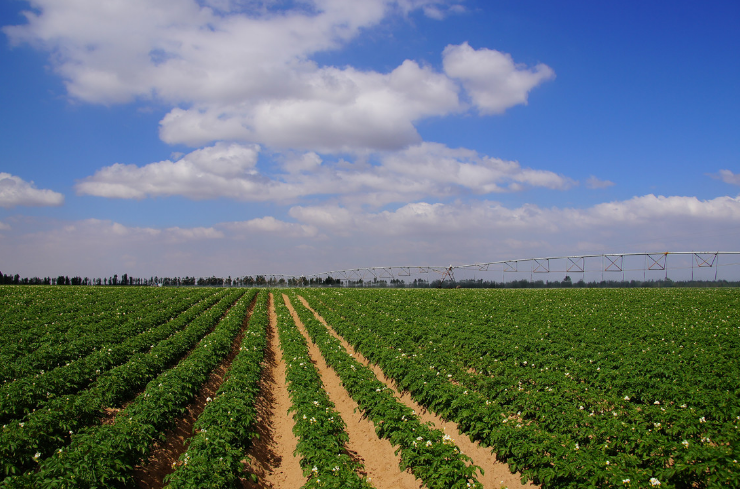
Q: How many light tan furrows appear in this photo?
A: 3